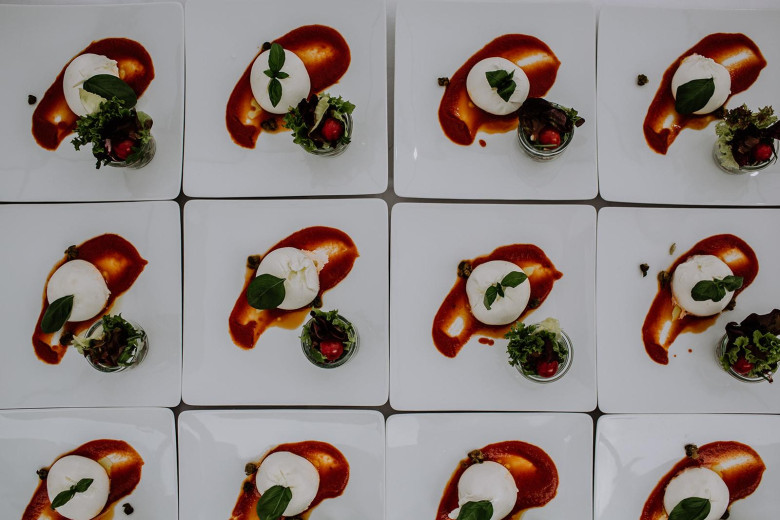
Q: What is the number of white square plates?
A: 12